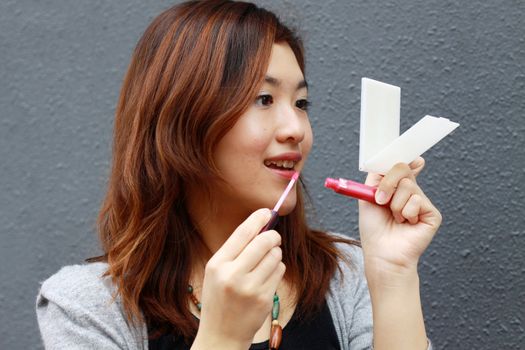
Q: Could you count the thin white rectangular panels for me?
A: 2